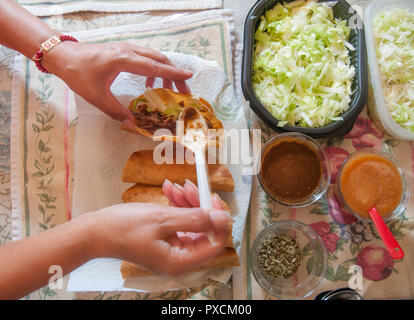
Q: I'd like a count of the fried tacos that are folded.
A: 4